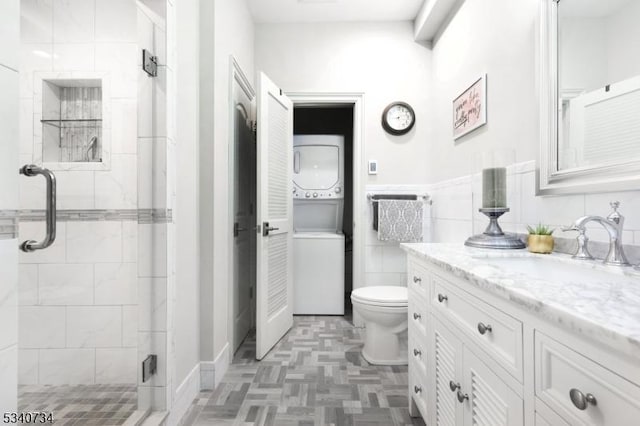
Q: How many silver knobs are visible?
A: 9